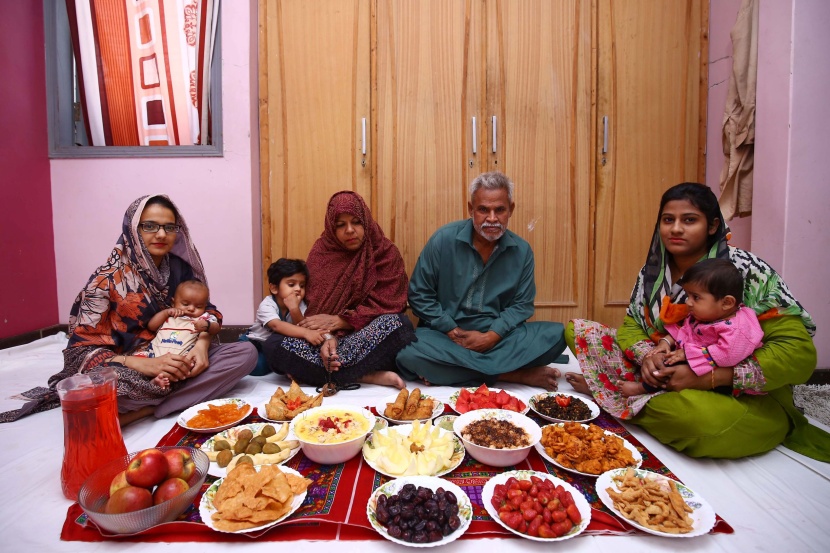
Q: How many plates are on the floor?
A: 12